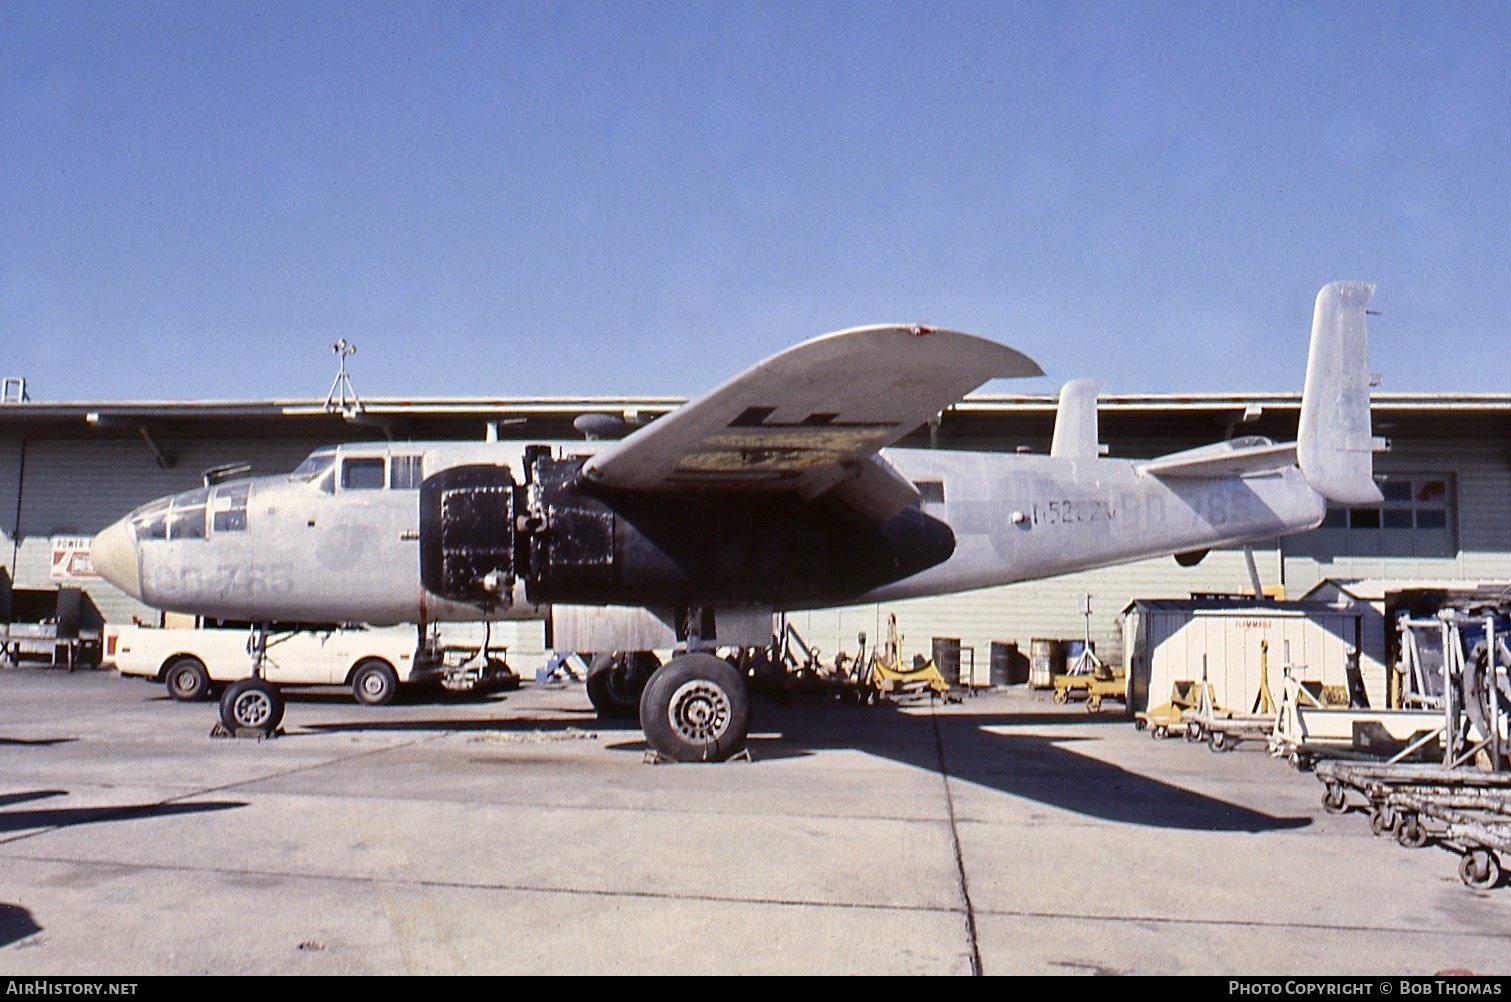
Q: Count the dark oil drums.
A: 2